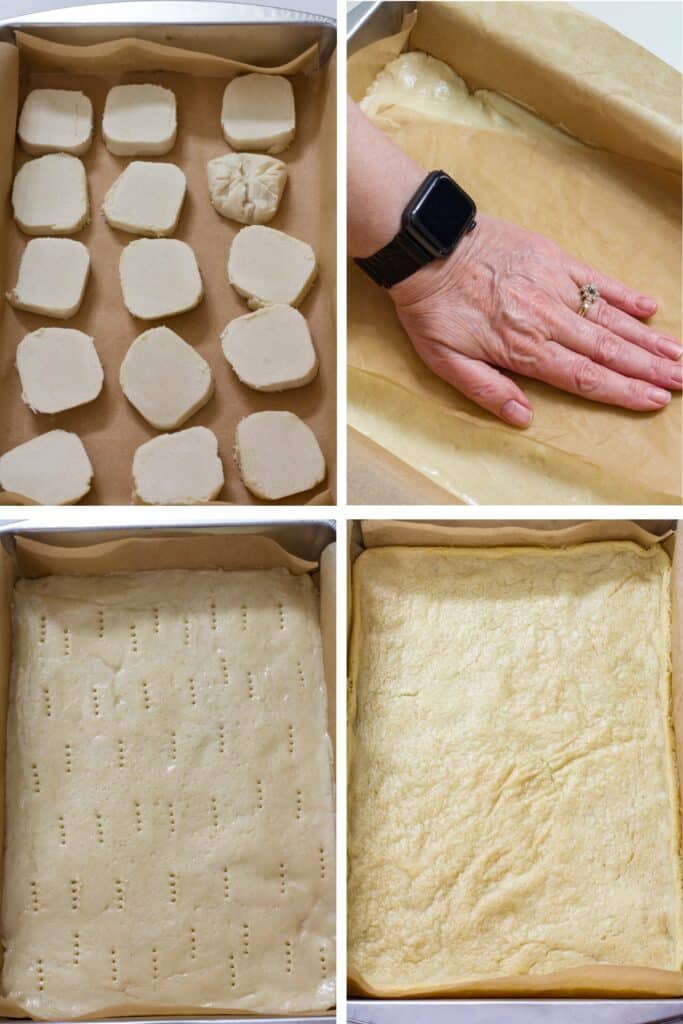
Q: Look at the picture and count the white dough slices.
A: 15